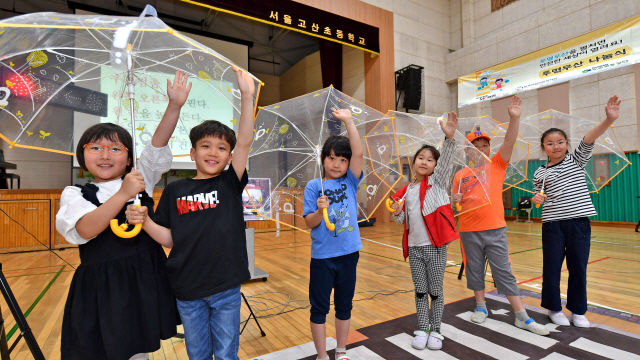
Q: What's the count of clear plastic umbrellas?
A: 5